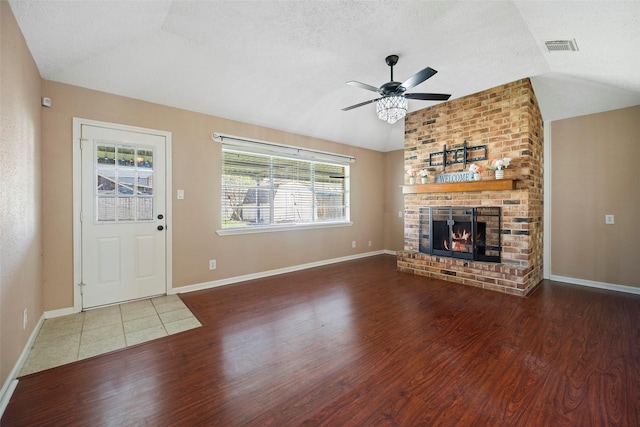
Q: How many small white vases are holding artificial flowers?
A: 4